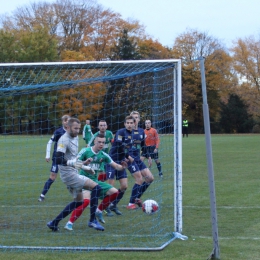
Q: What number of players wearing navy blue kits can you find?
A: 3